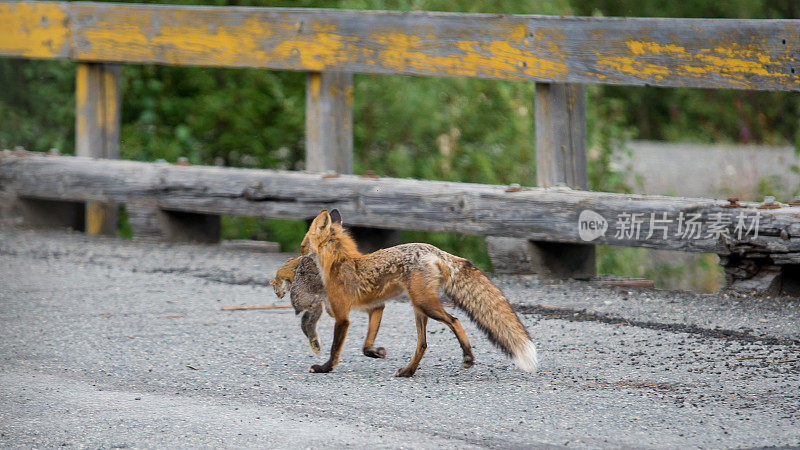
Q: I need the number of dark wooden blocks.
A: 5